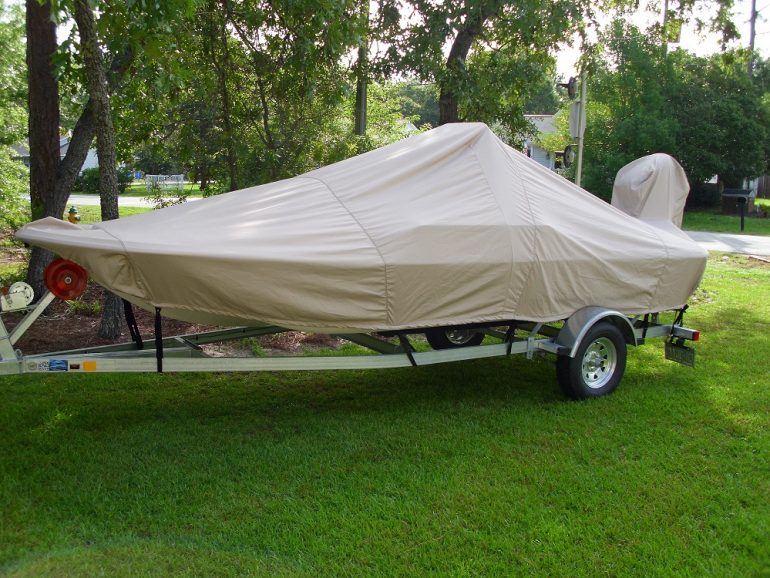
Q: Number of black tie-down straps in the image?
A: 6